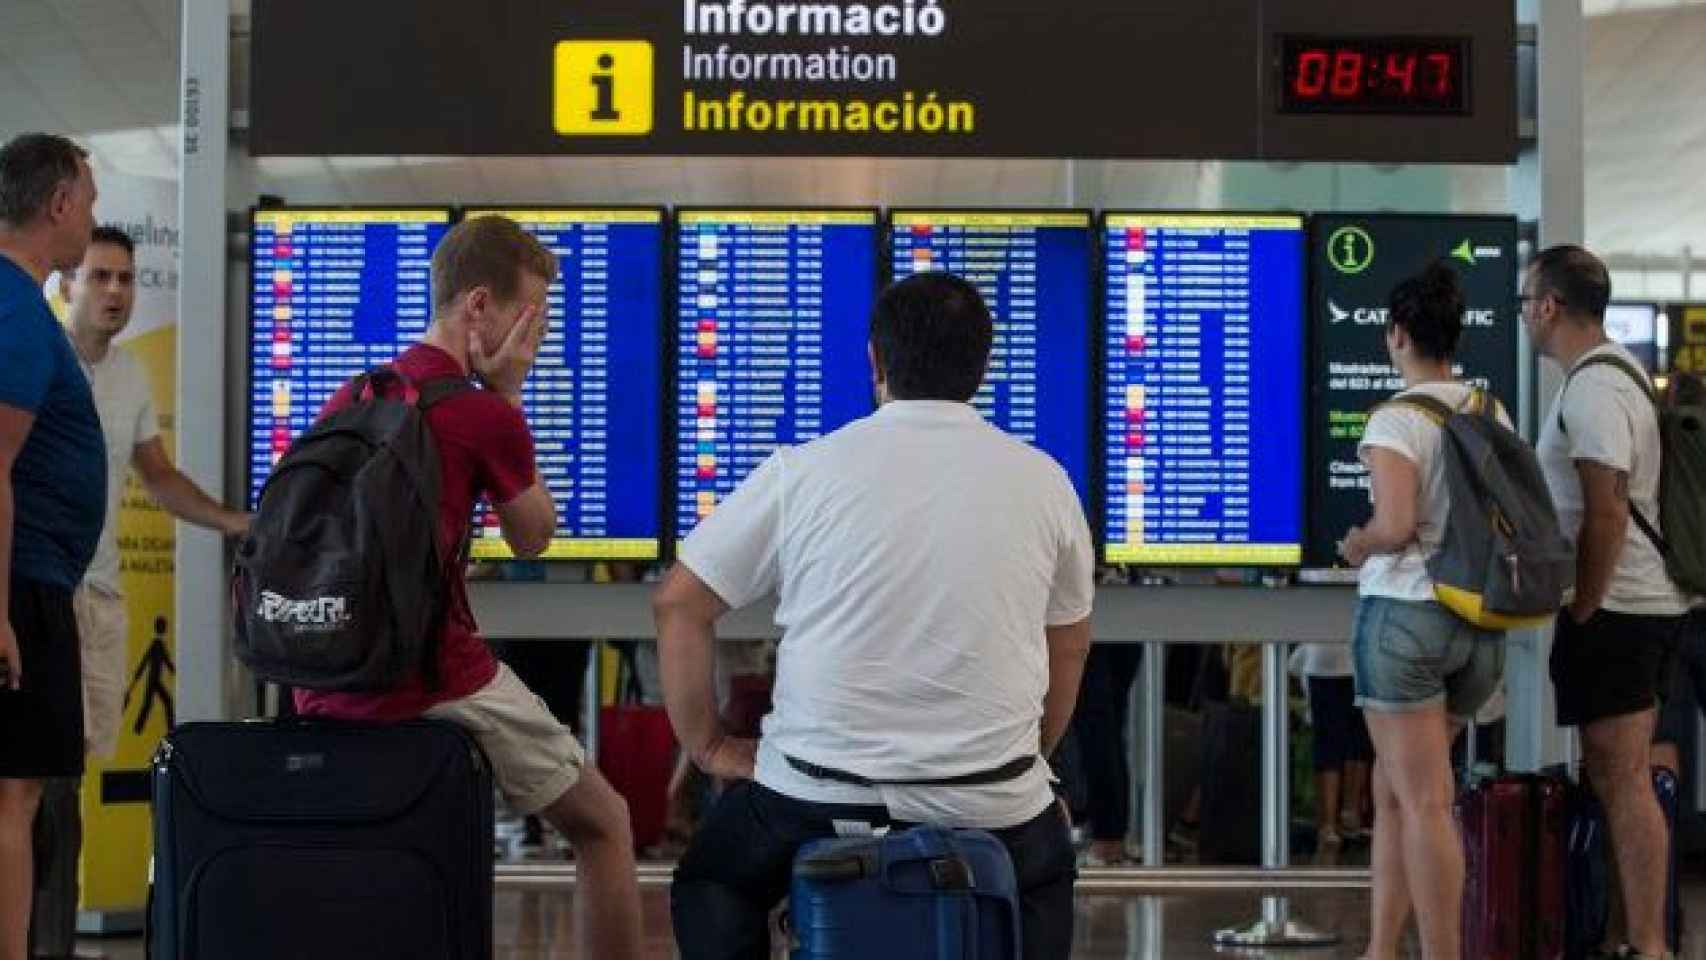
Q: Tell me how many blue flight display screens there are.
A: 5